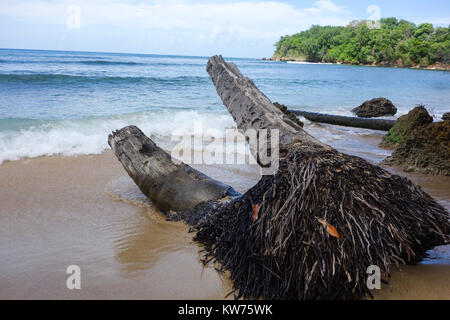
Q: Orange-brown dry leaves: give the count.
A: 2